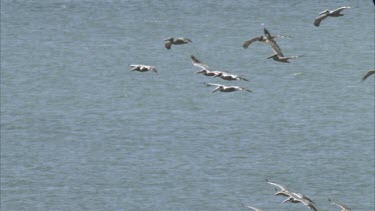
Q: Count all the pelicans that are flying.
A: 13